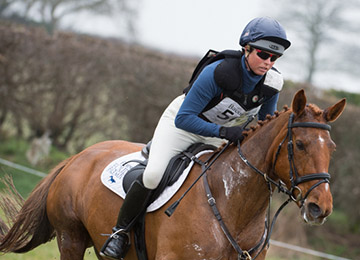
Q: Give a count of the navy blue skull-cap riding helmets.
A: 1